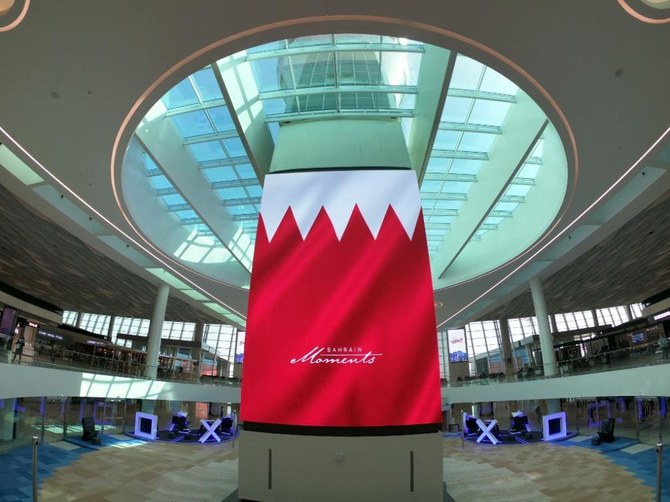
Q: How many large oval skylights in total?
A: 1